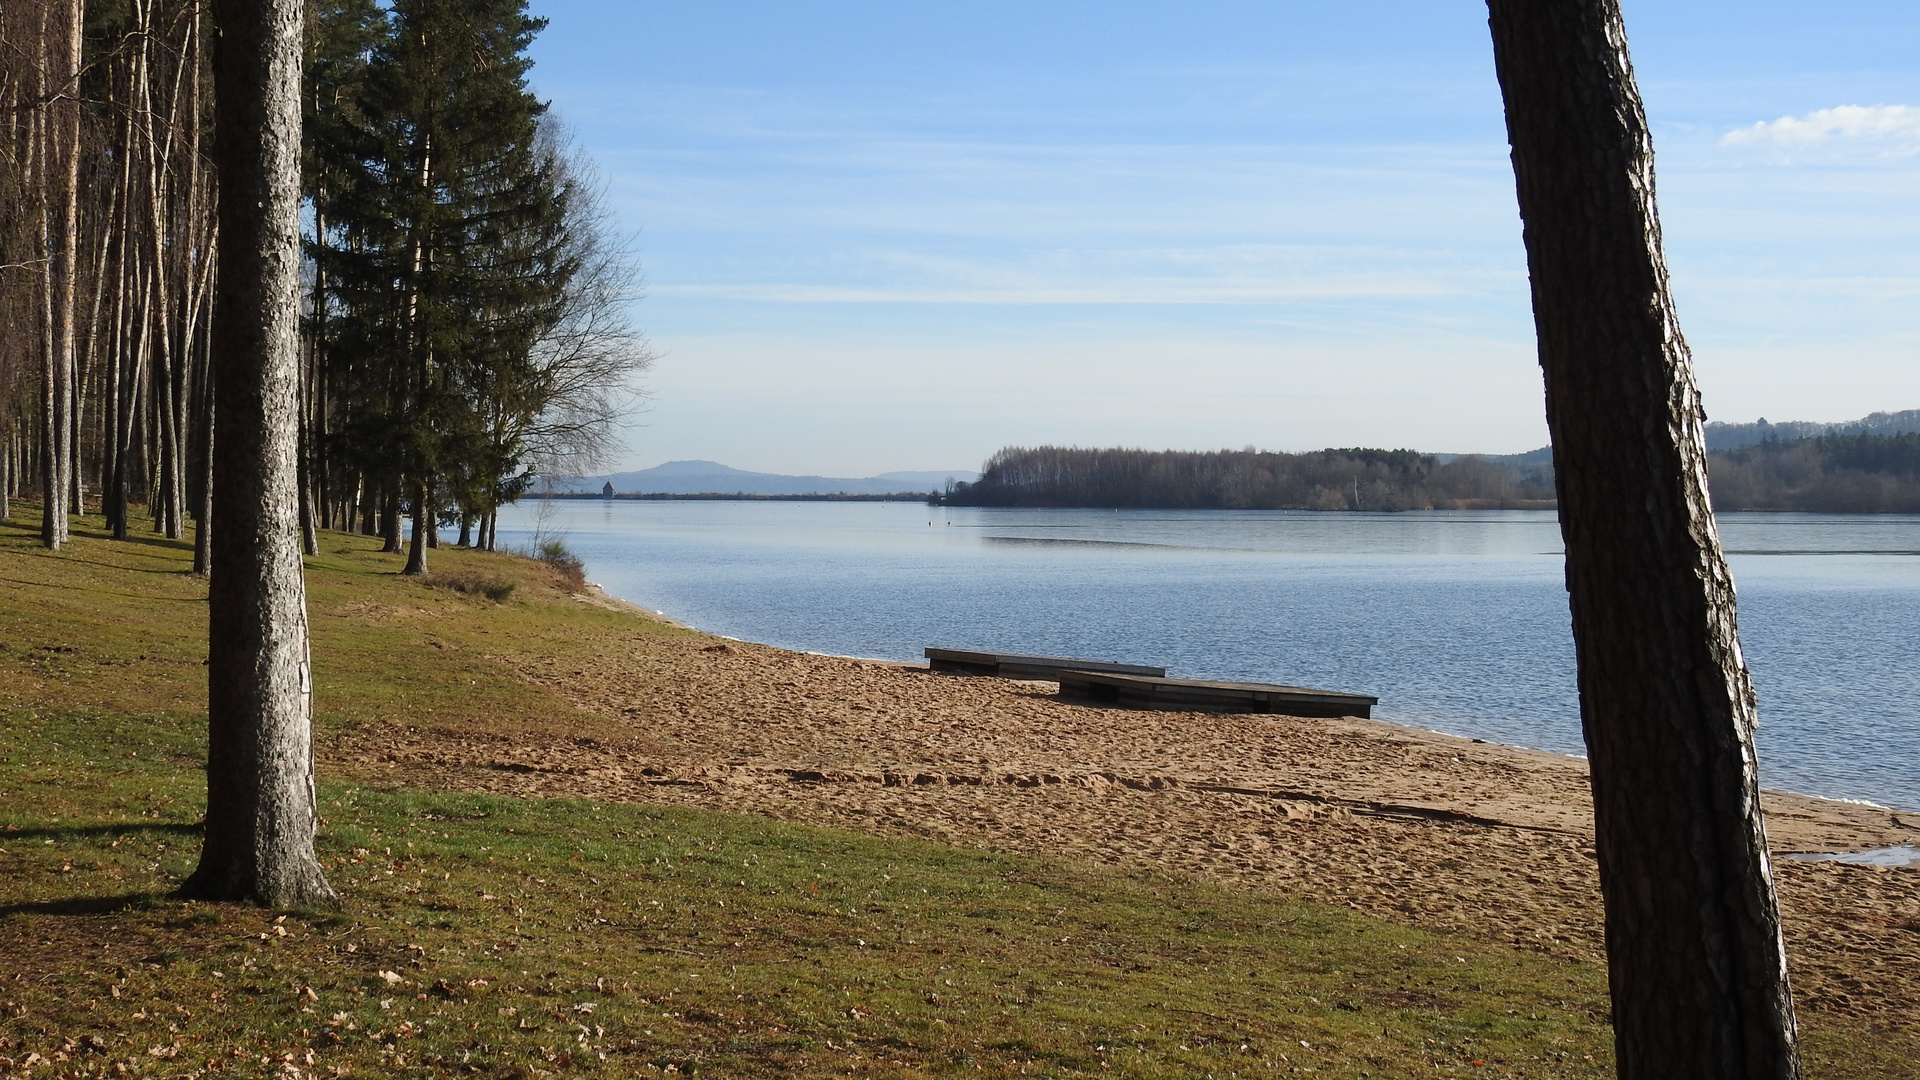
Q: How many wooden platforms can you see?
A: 2